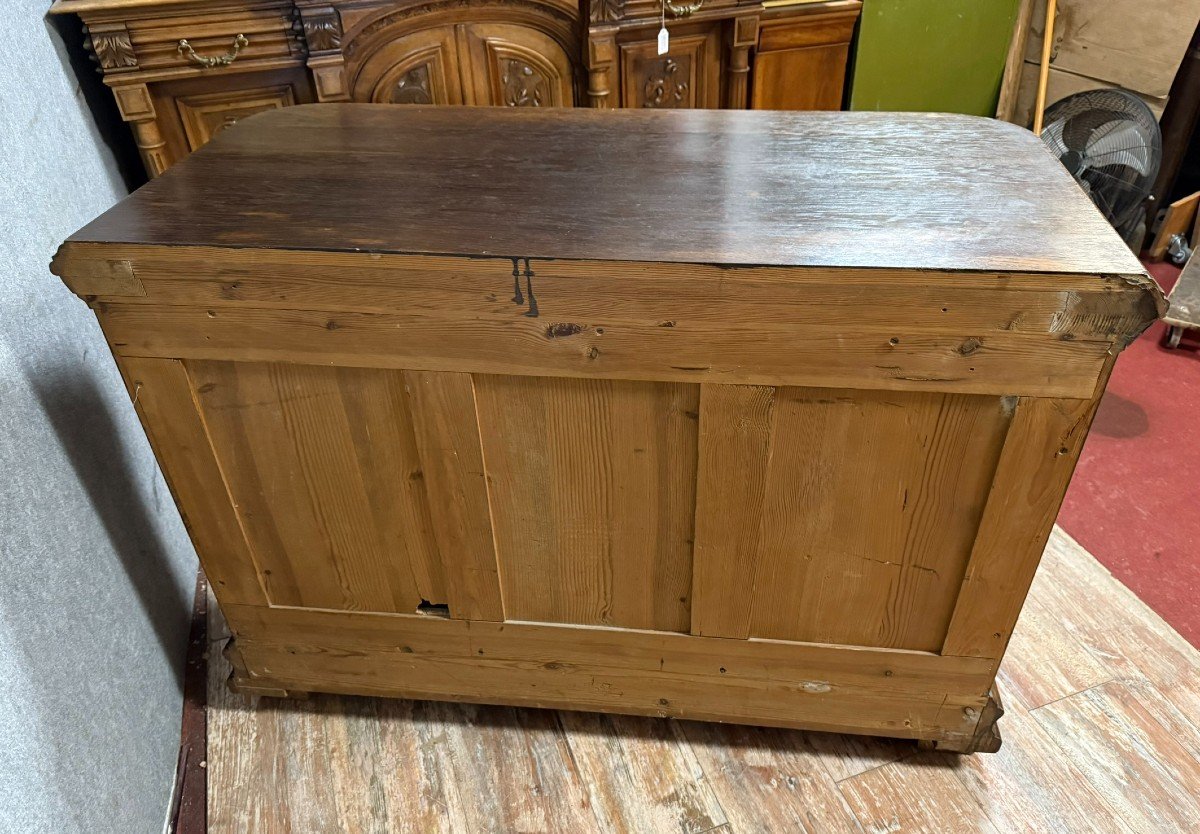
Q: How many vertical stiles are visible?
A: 4